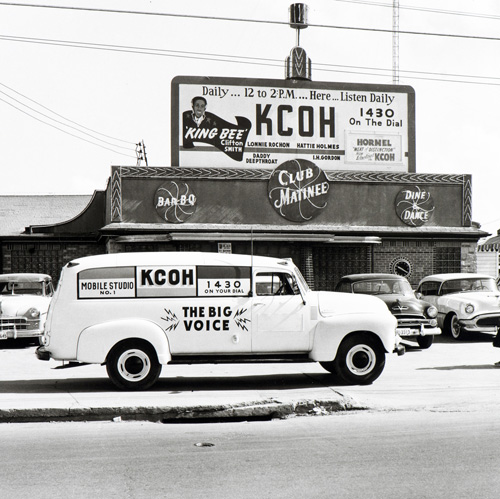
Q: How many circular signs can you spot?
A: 3